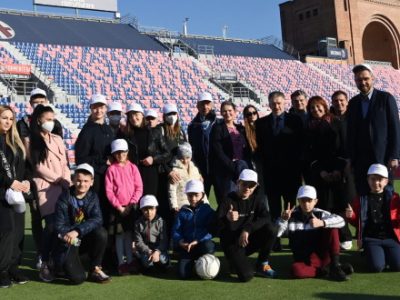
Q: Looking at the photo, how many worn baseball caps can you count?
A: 14